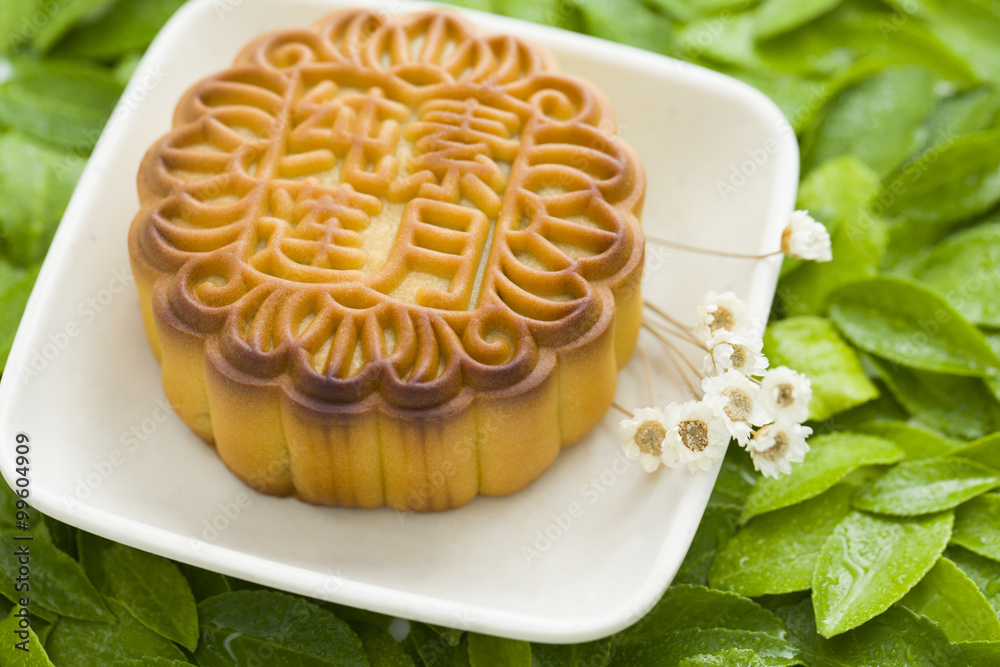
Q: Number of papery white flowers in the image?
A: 8